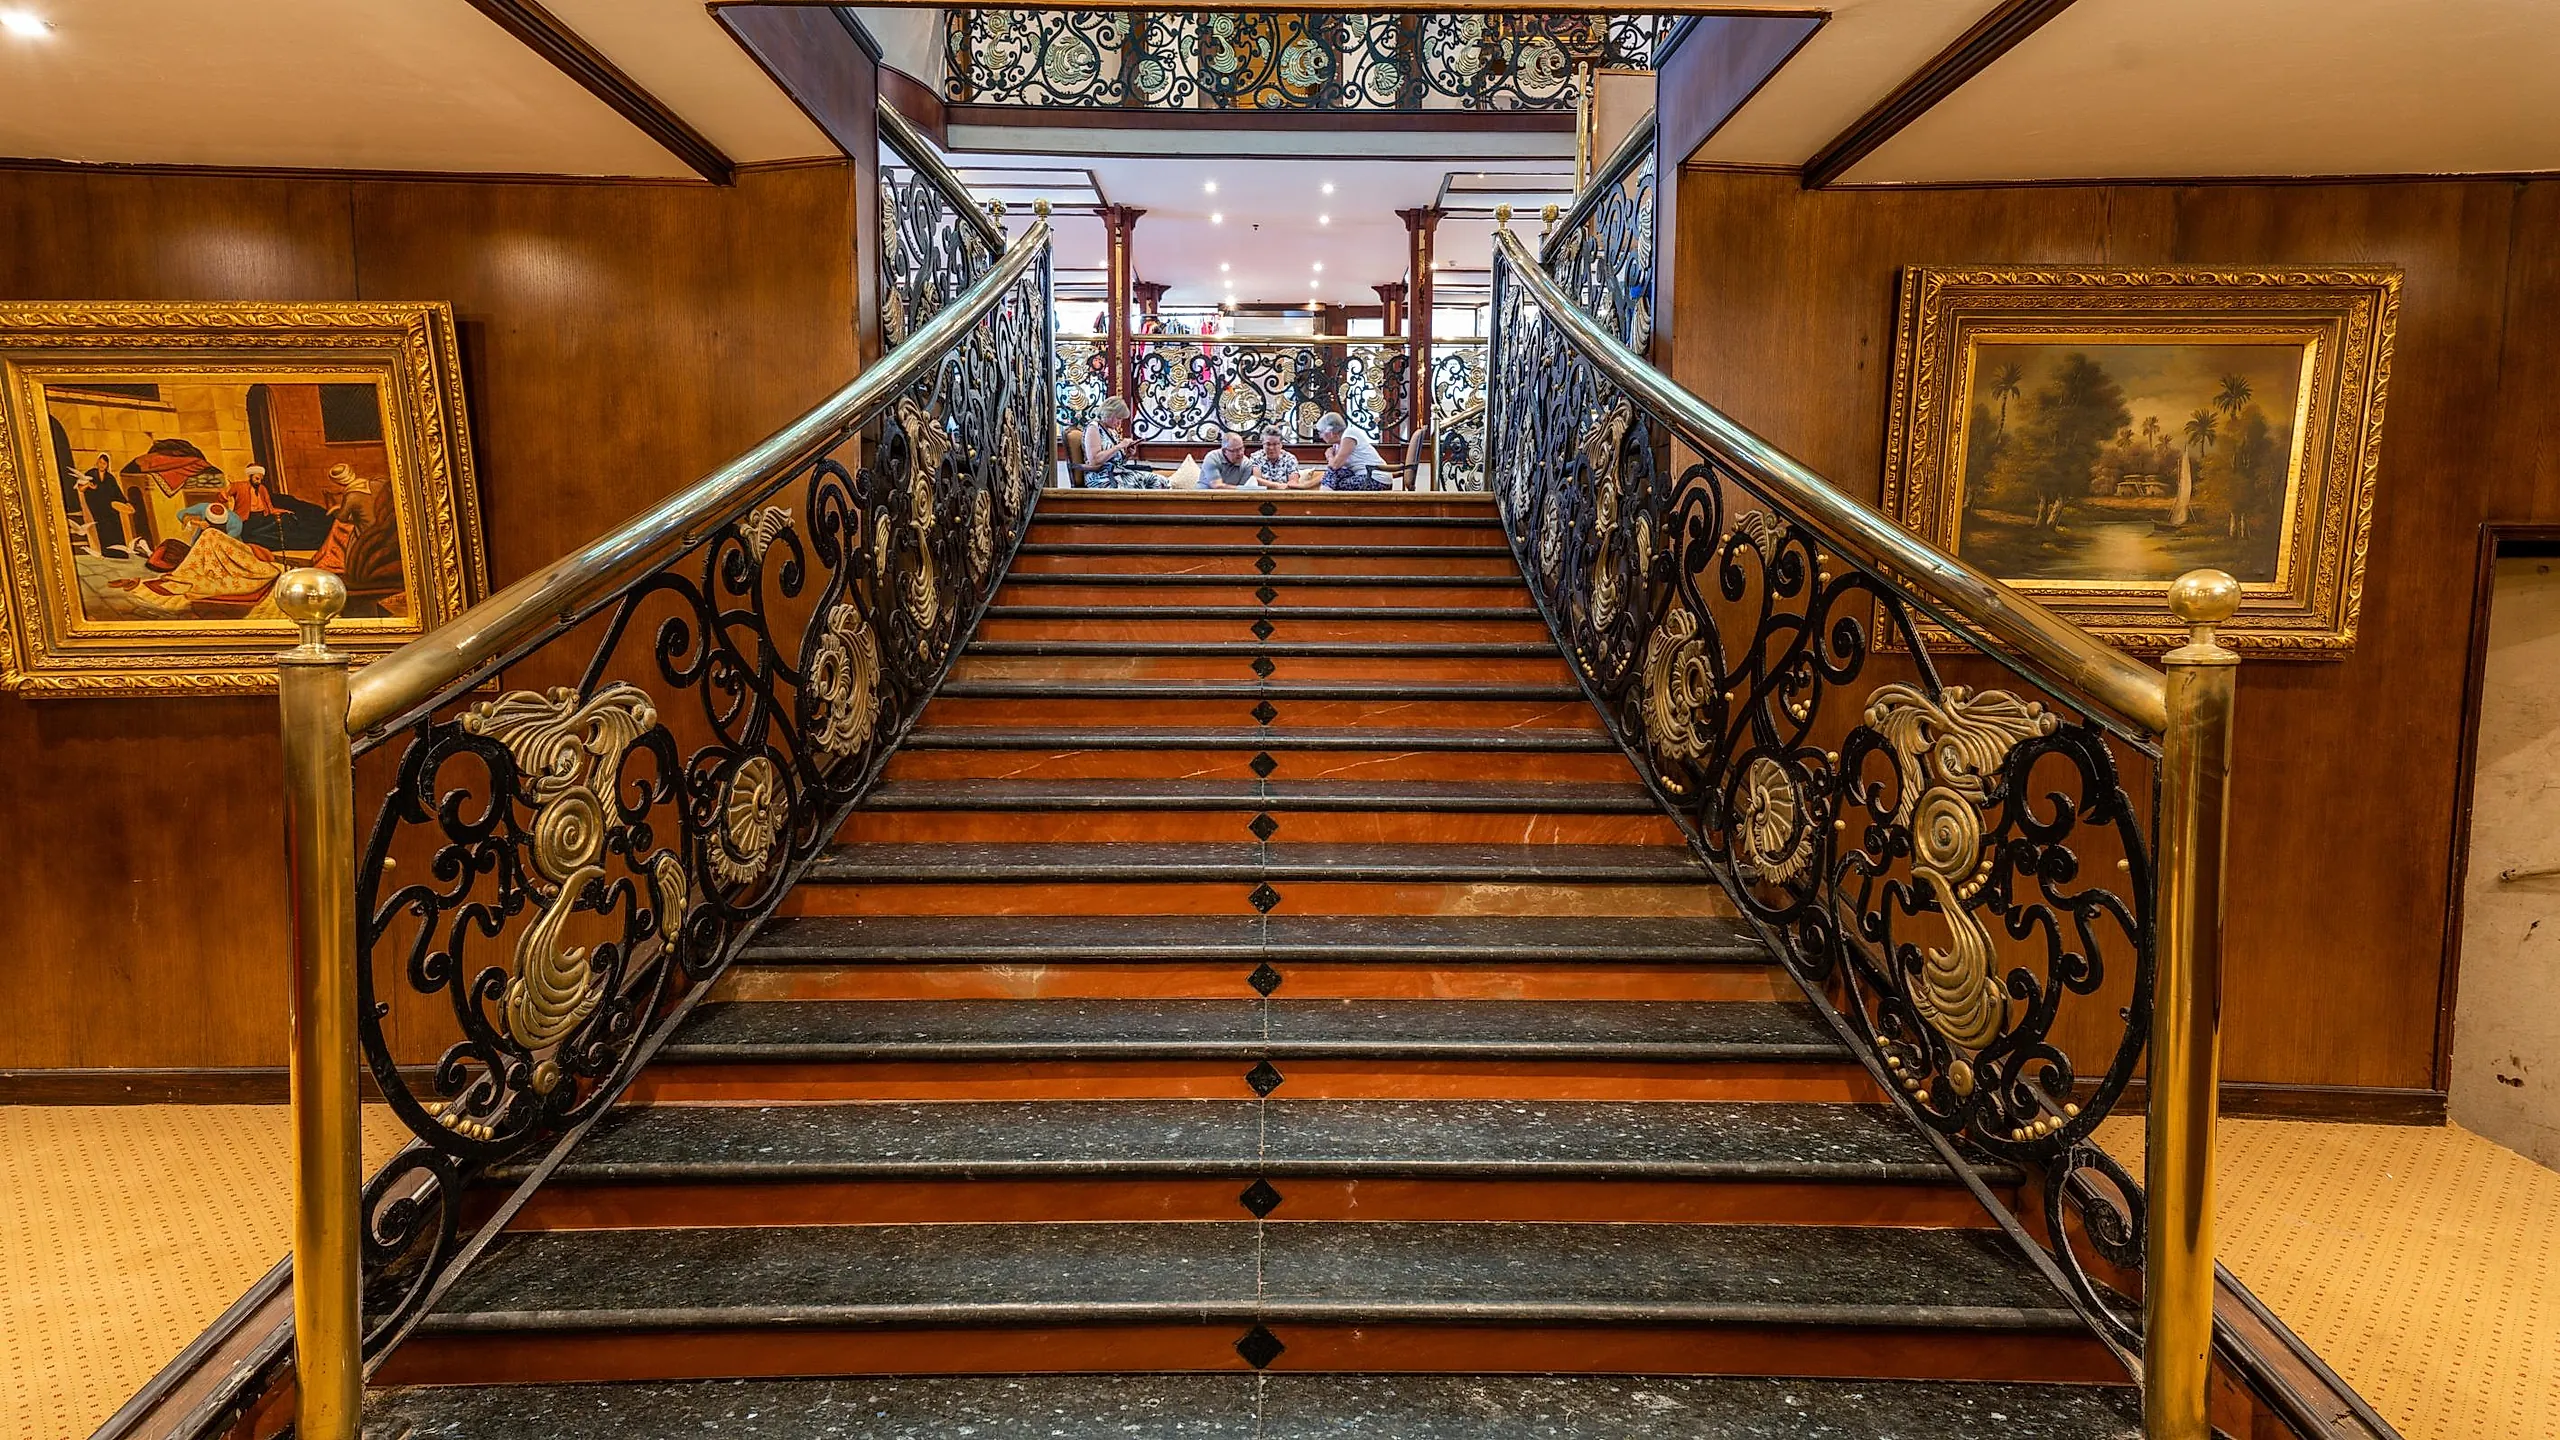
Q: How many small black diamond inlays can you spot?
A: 14